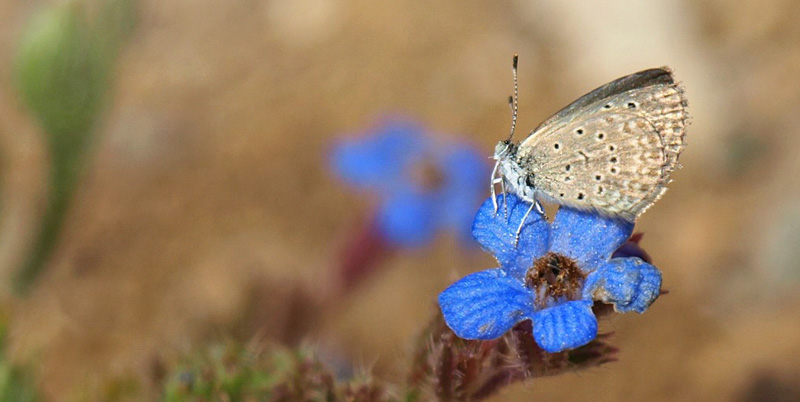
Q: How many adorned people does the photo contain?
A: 0